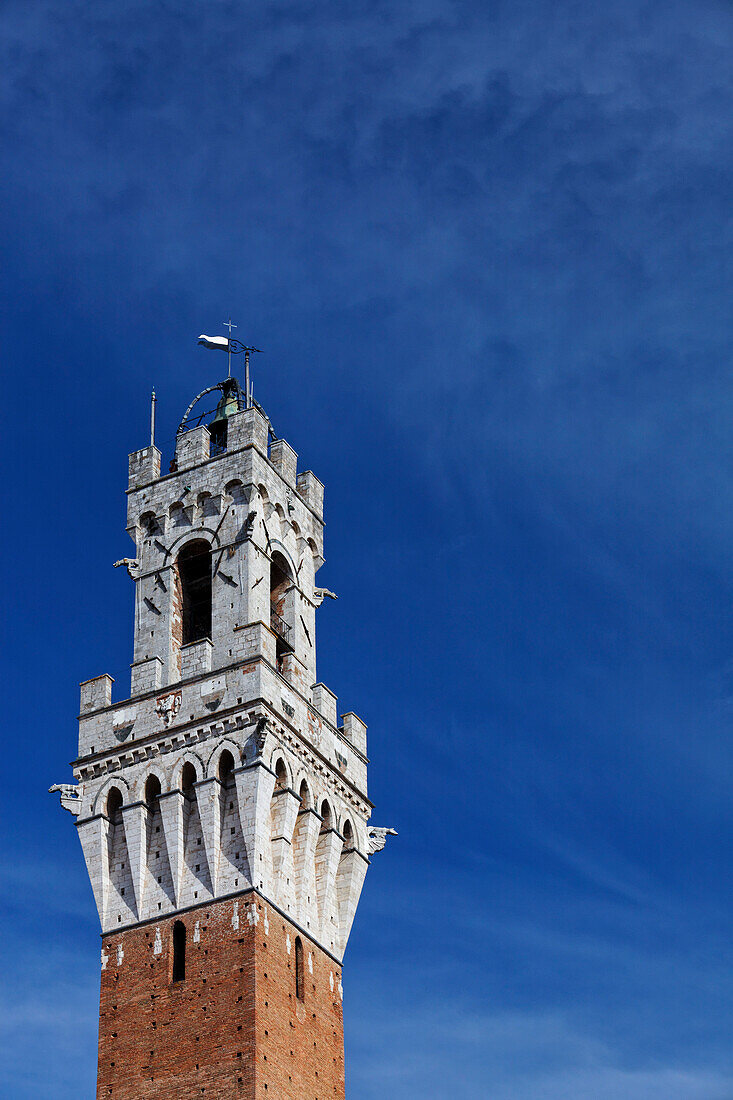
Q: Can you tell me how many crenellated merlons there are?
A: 12